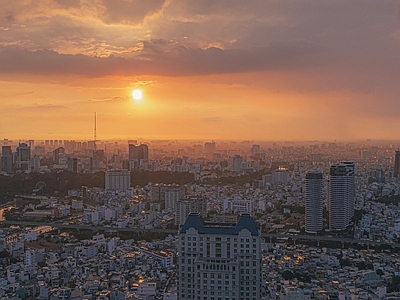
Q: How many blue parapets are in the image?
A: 2